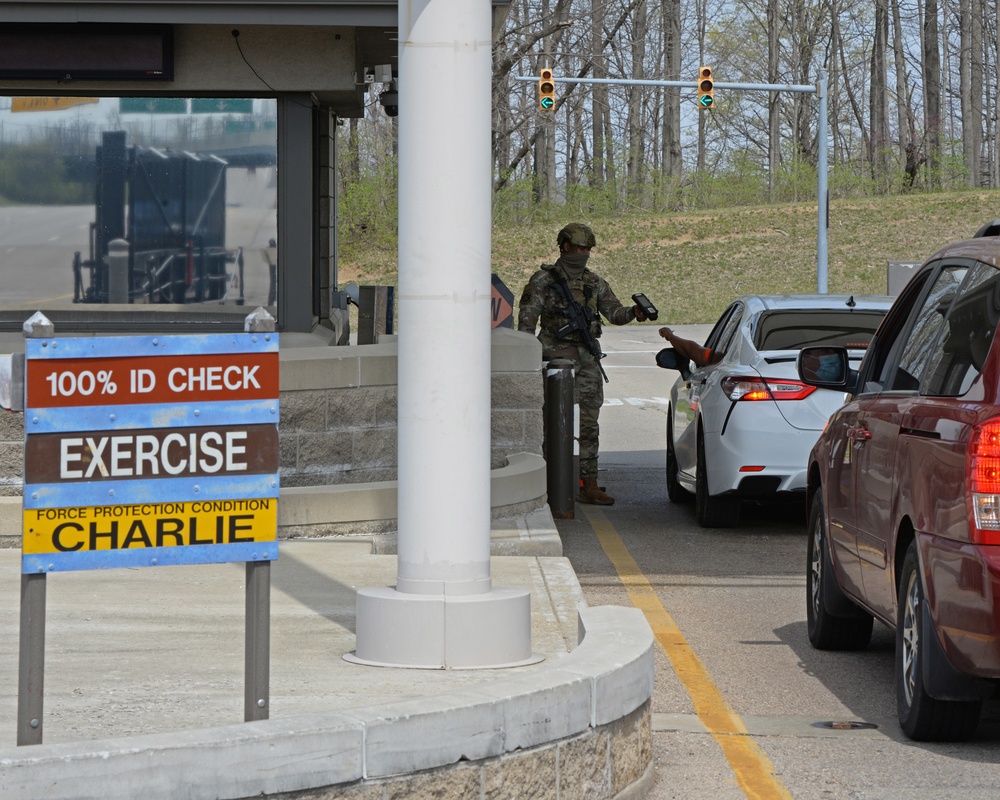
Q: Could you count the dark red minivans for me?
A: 1